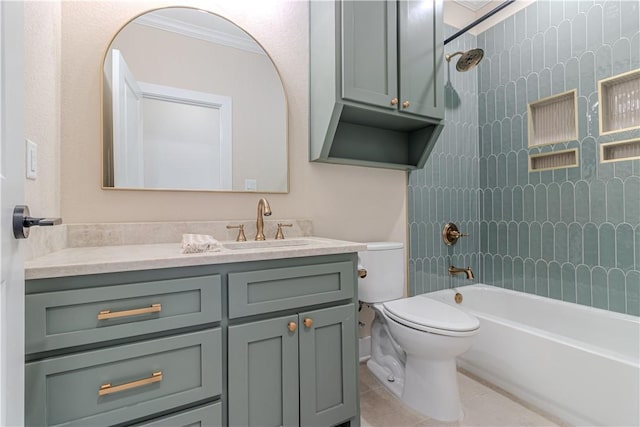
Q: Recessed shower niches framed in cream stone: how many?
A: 4